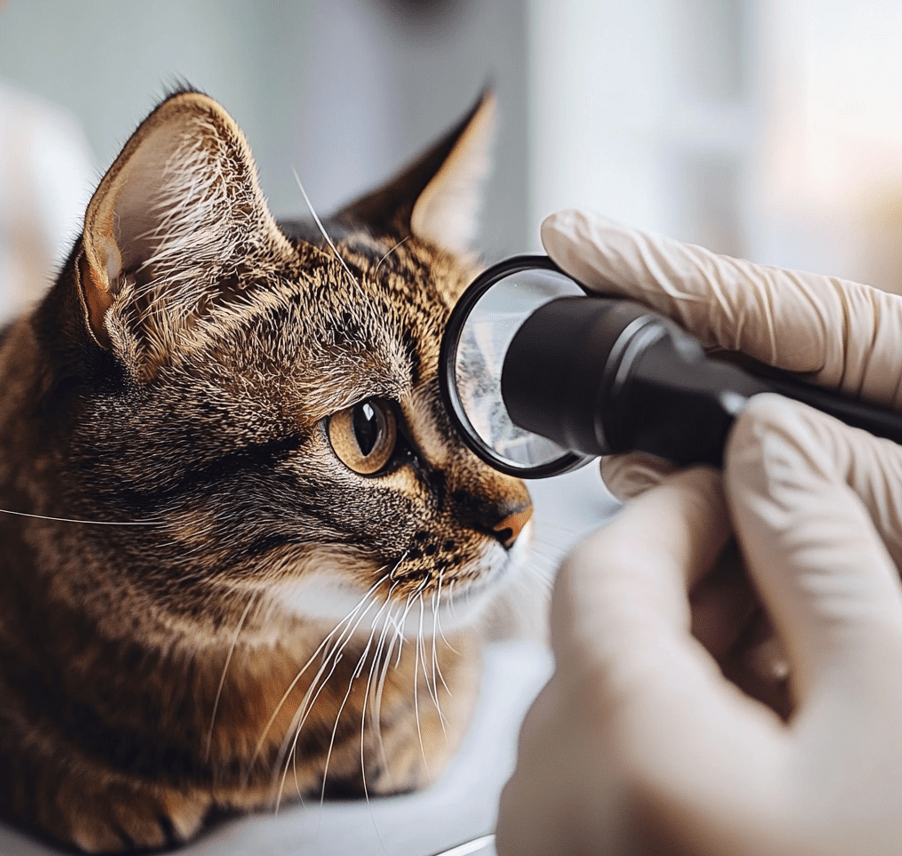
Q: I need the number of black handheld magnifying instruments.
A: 1